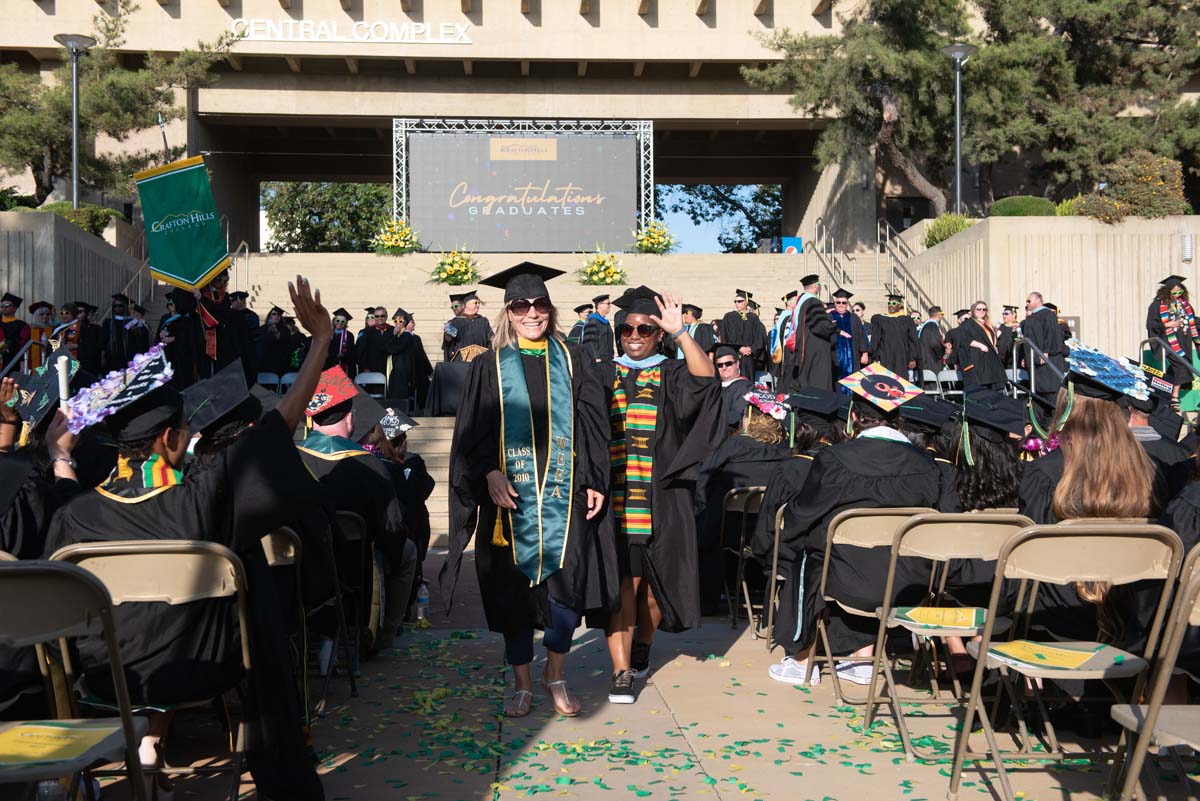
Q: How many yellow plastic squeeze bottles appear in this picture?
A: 0